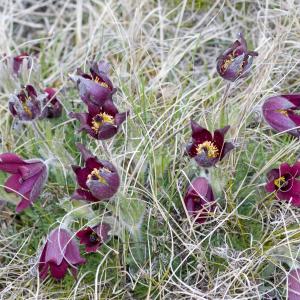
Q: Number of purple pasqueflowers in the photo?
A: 15